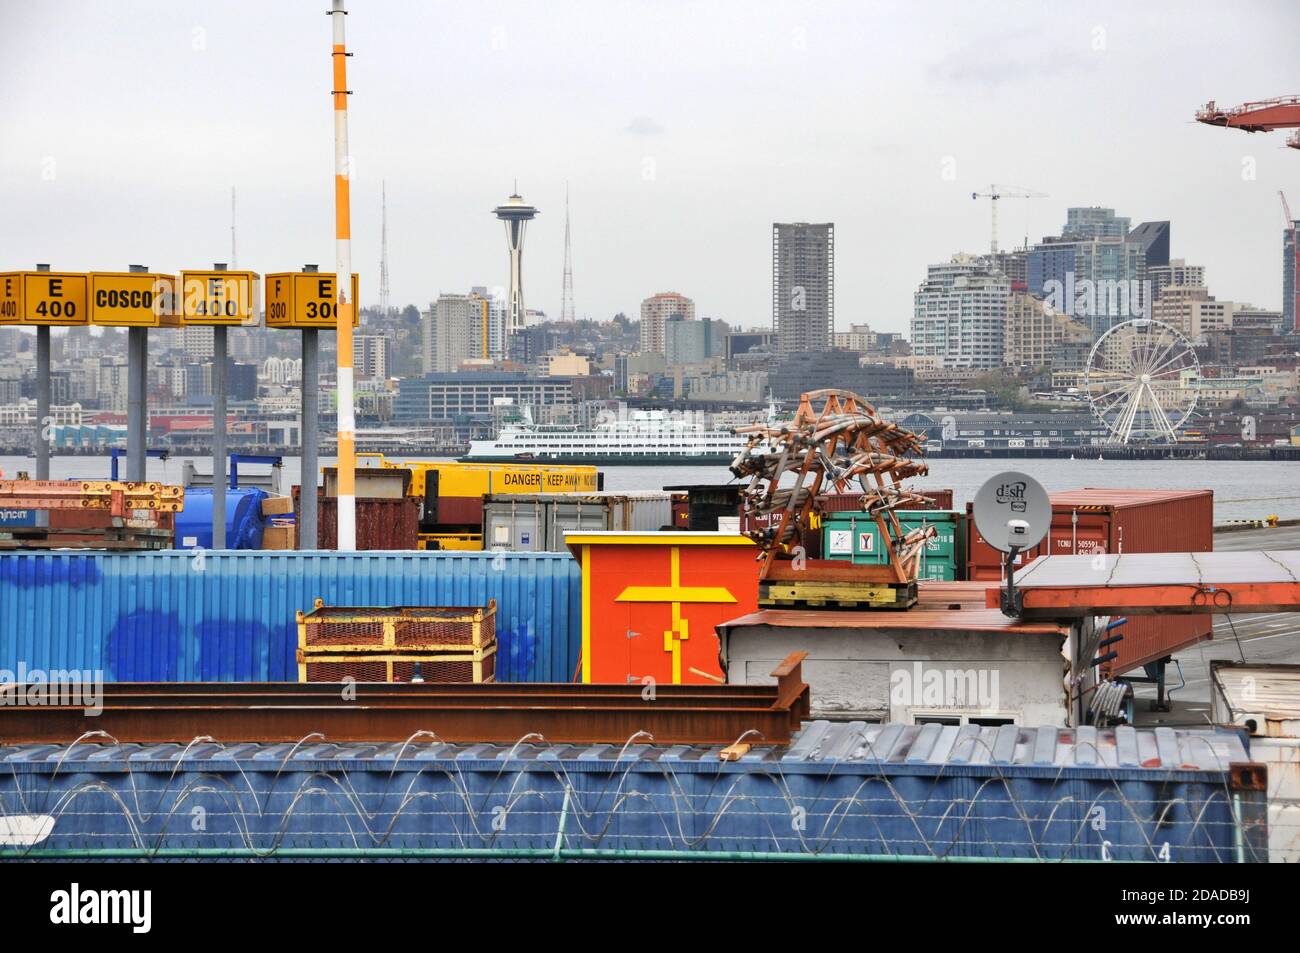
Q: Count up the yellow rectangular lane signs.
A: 4